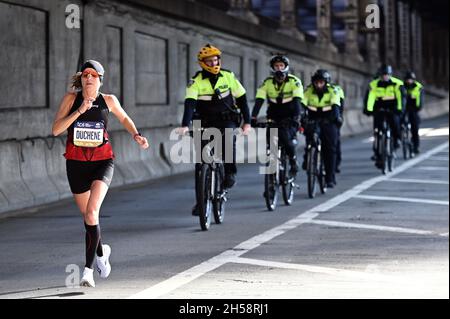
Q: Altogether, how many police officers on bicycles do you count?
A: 6